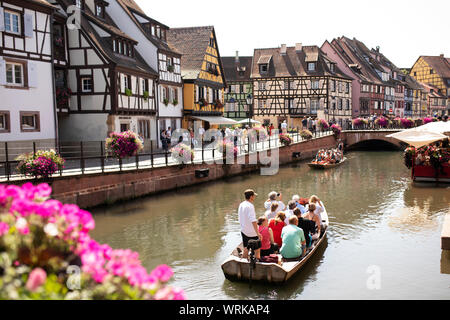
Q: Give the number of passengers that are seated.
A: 10